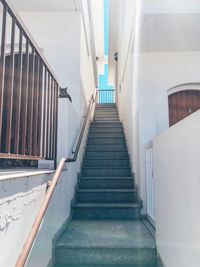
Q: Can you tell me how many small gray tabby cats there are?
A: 1